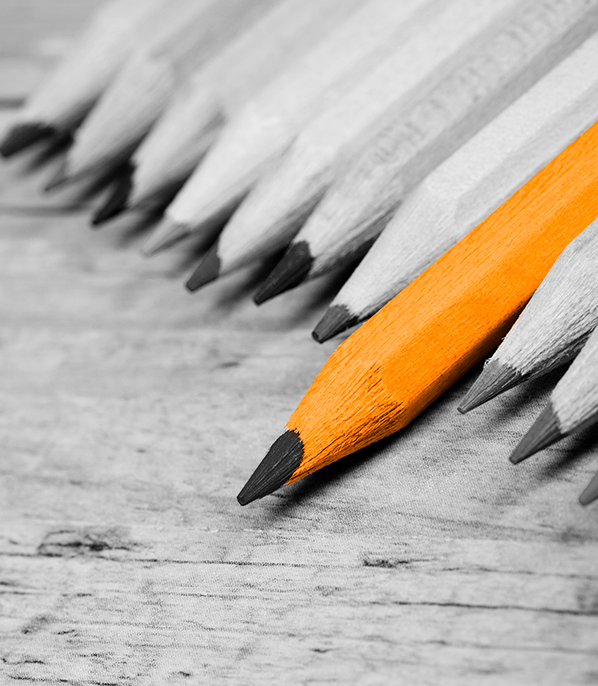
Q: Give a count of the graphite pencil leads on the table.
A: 11